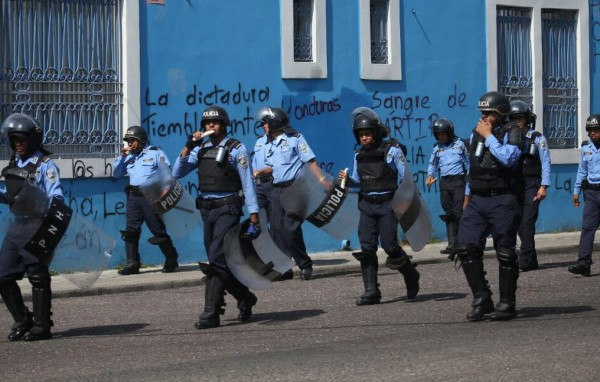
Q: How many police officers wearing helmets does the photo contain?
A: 9